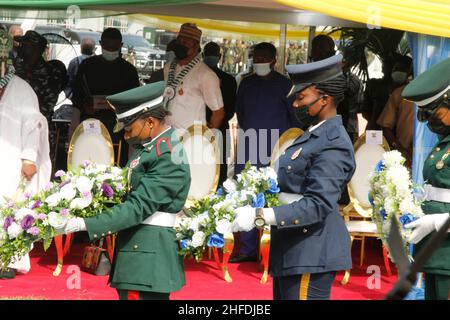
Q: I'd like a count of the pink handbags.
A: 0